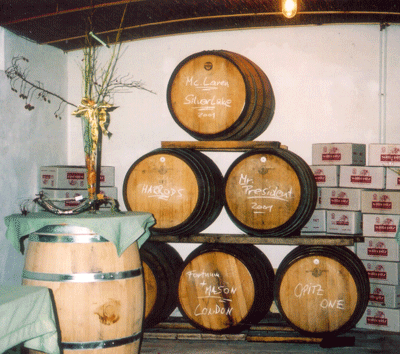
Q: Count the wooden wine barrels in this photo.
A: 7